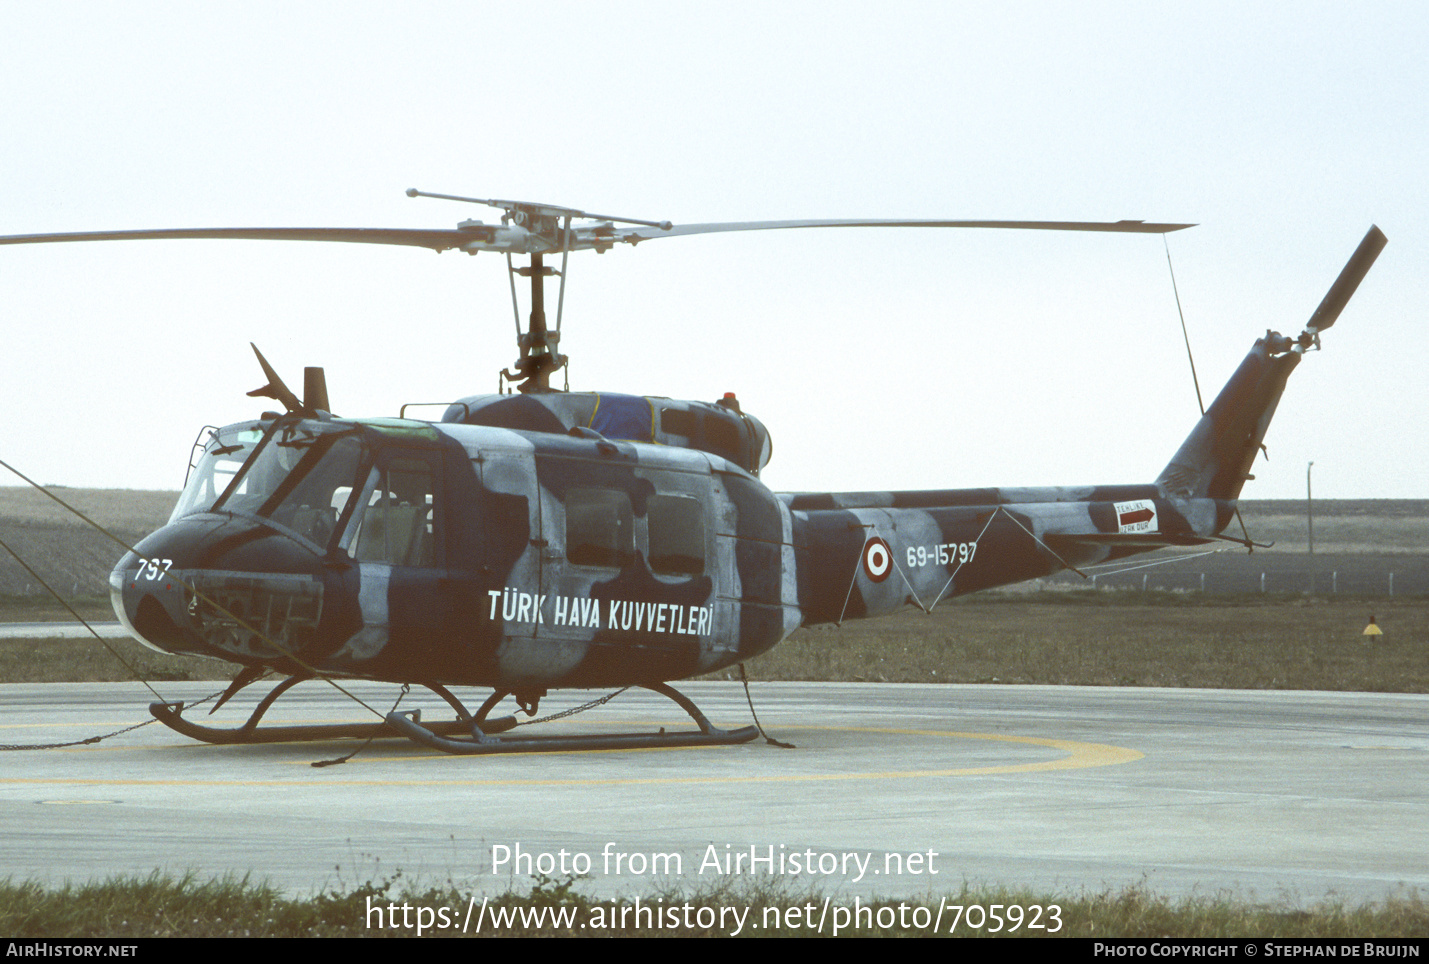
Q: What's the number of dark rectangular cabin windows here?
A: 2